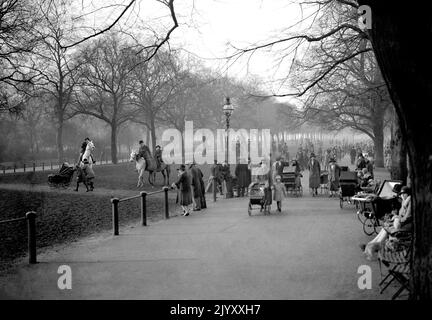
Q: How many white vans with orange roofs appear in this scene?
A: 0